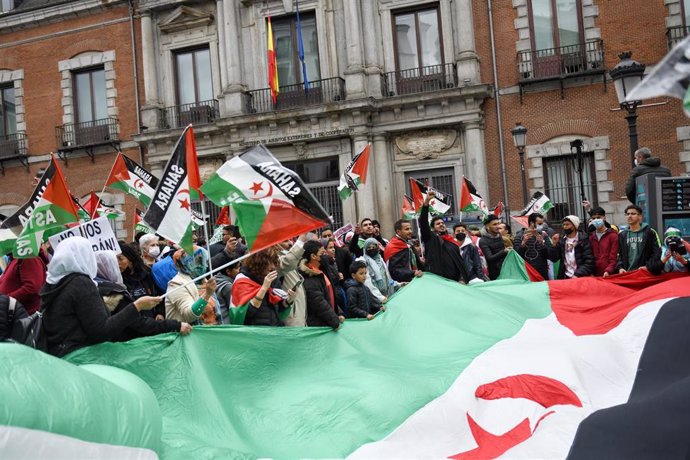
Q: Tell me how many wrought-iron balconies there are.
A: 7